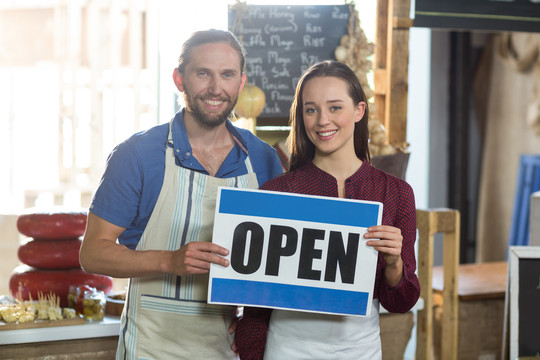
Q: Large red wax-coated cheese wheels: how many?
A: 3